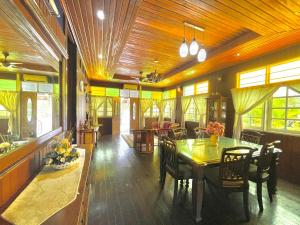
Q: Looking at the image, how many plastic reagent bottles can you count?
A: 0